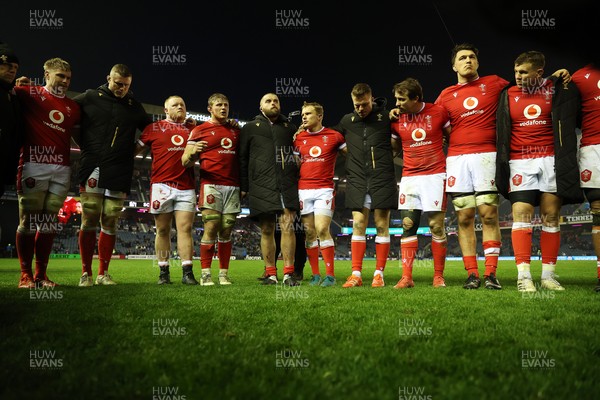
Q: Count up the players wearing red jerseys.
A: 8